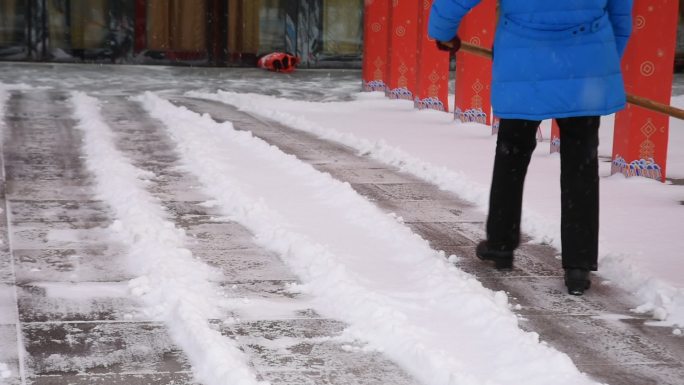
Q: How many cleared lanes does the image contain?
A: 3